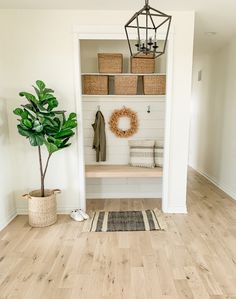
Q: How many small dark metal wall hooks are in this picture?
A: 3